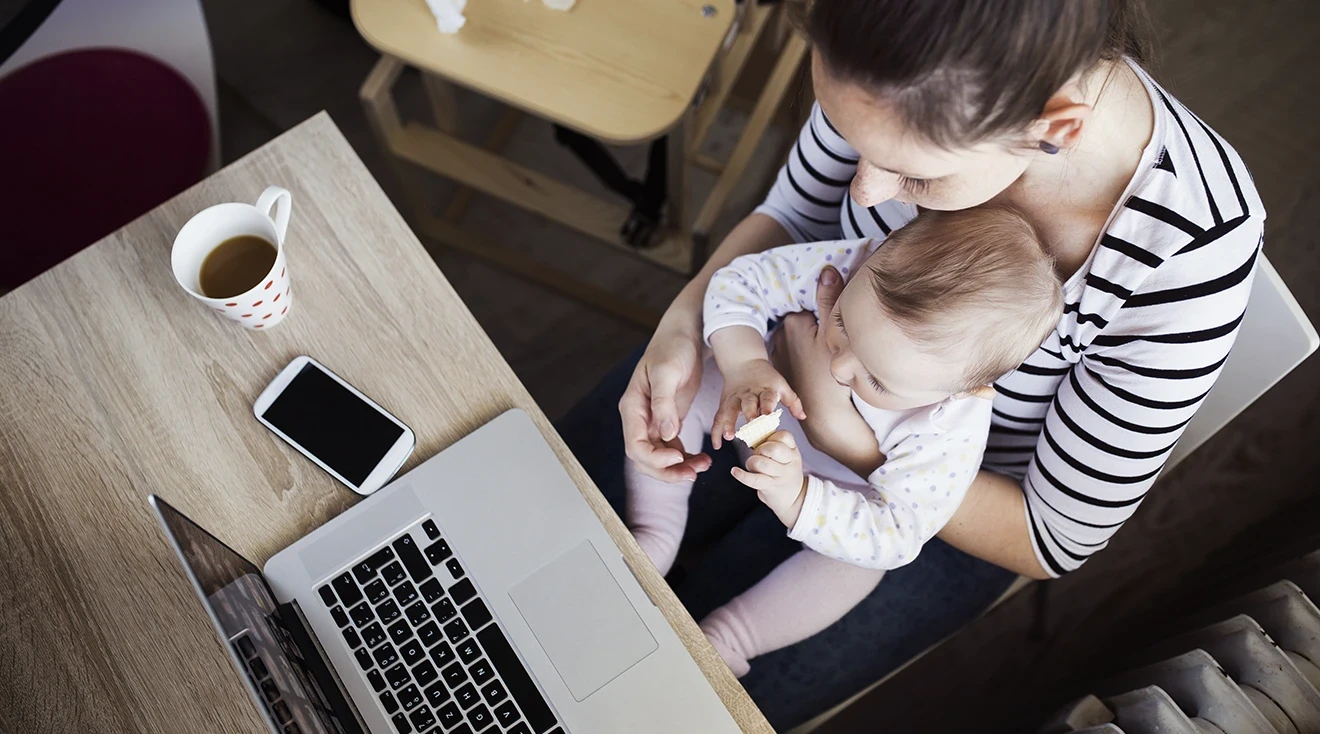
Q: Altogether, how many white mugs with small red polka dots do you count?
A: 1